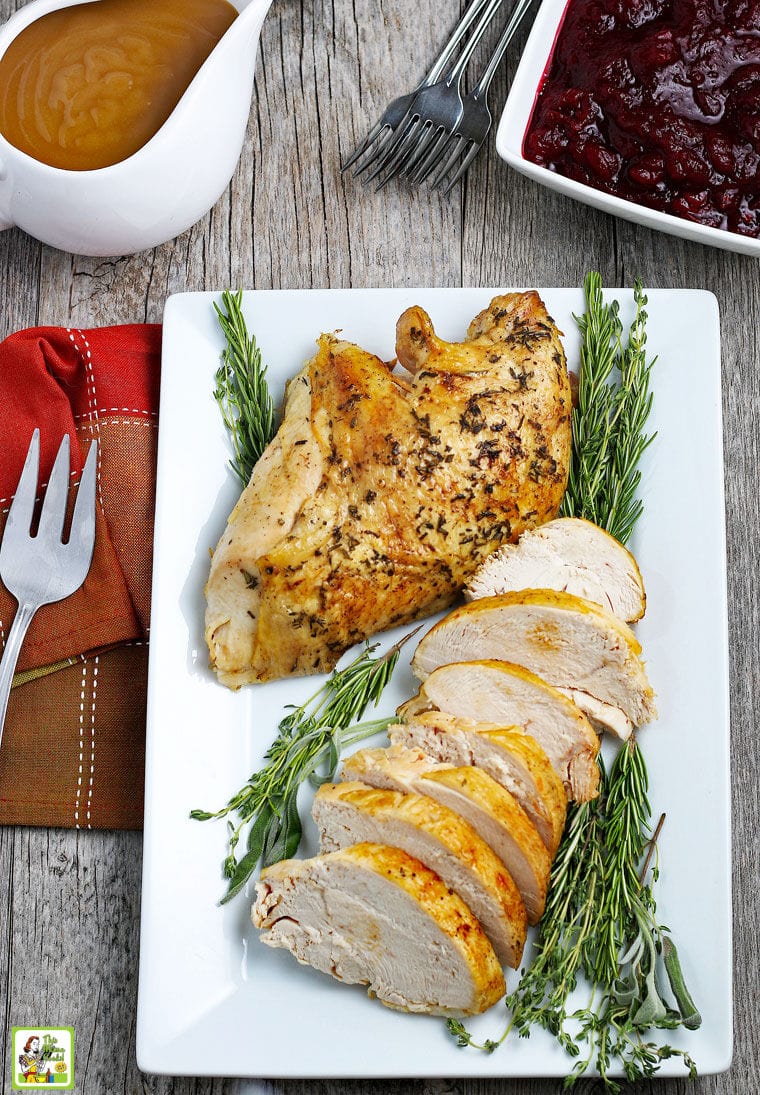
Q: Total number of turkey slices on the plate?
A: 7